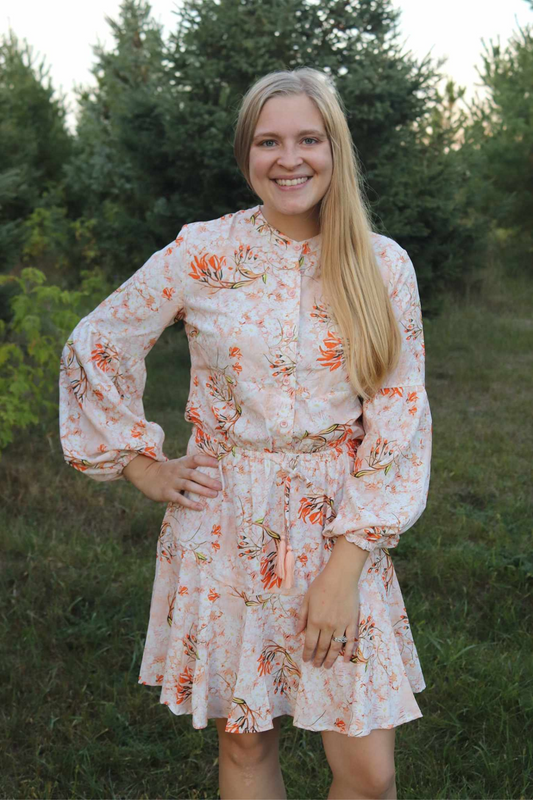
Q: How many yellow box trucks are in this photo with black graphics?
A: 0